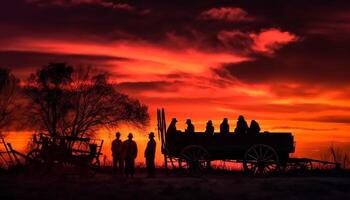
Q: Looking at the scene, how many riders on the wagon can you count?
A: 6